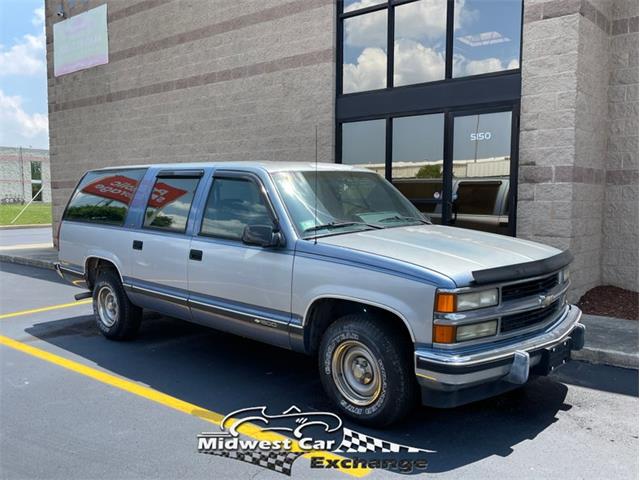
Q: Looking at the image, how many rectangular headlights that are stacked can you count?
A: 2